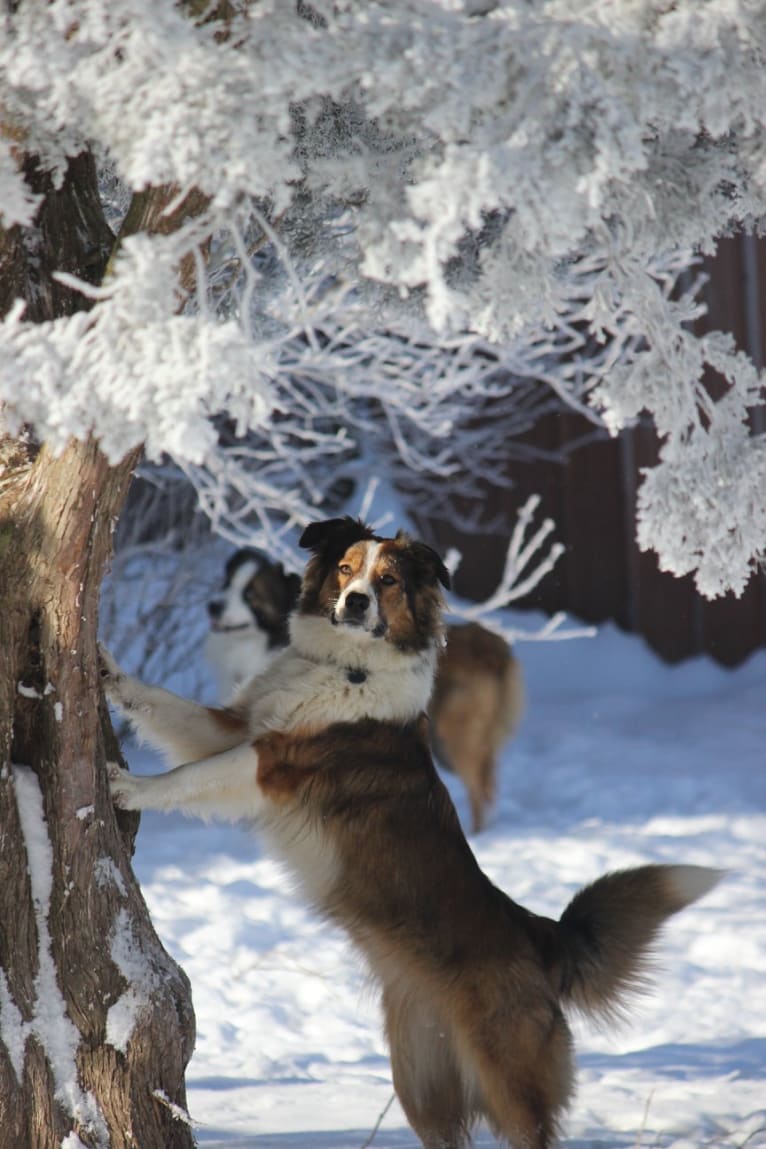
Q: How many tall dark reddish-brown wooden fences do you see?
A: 1